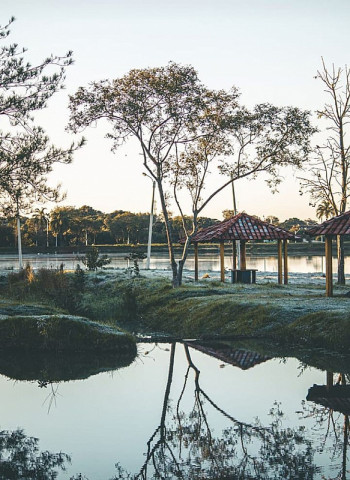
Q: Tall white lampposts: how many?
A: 3